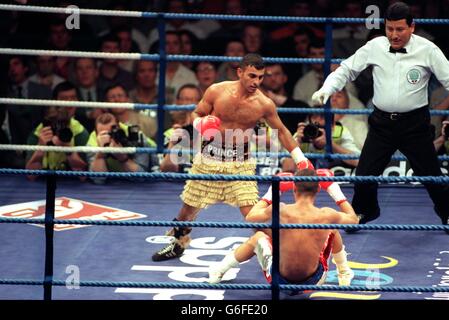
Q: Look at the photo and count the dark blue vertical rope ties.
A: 4